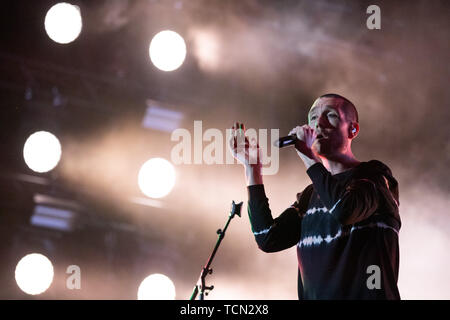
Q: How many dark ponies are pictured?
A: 0